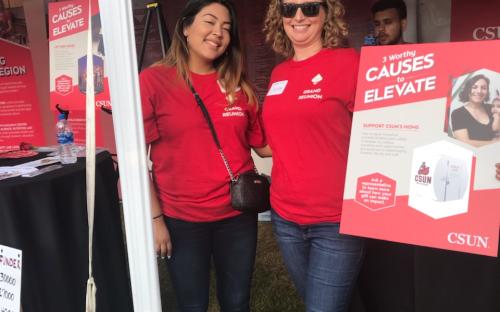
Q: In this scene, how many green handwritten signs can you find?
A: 0